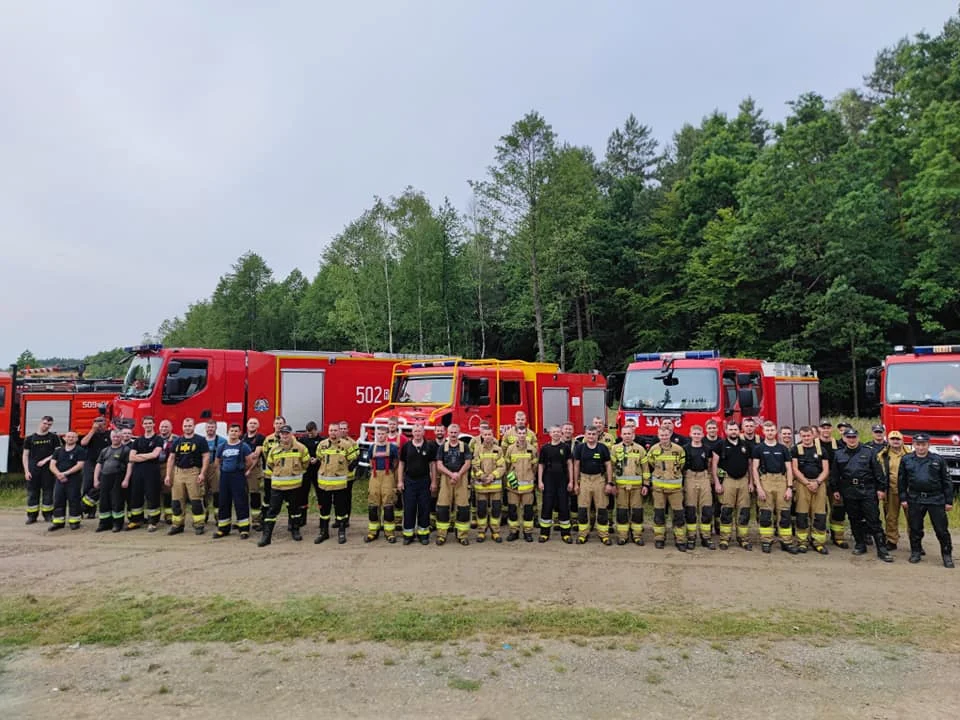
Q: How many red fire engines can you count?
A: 5